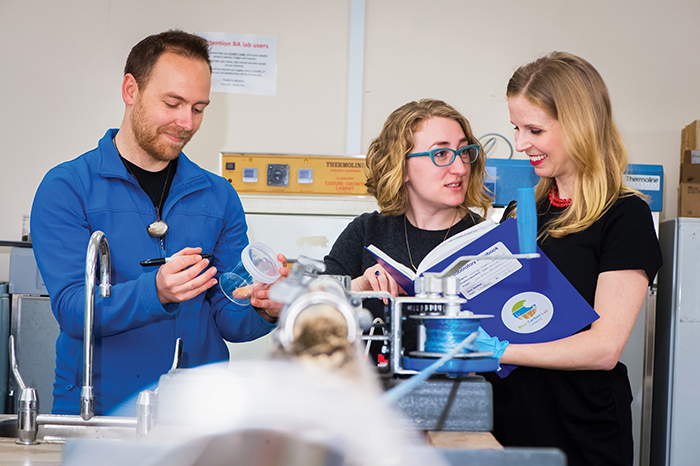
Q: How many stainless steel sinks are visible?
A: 1